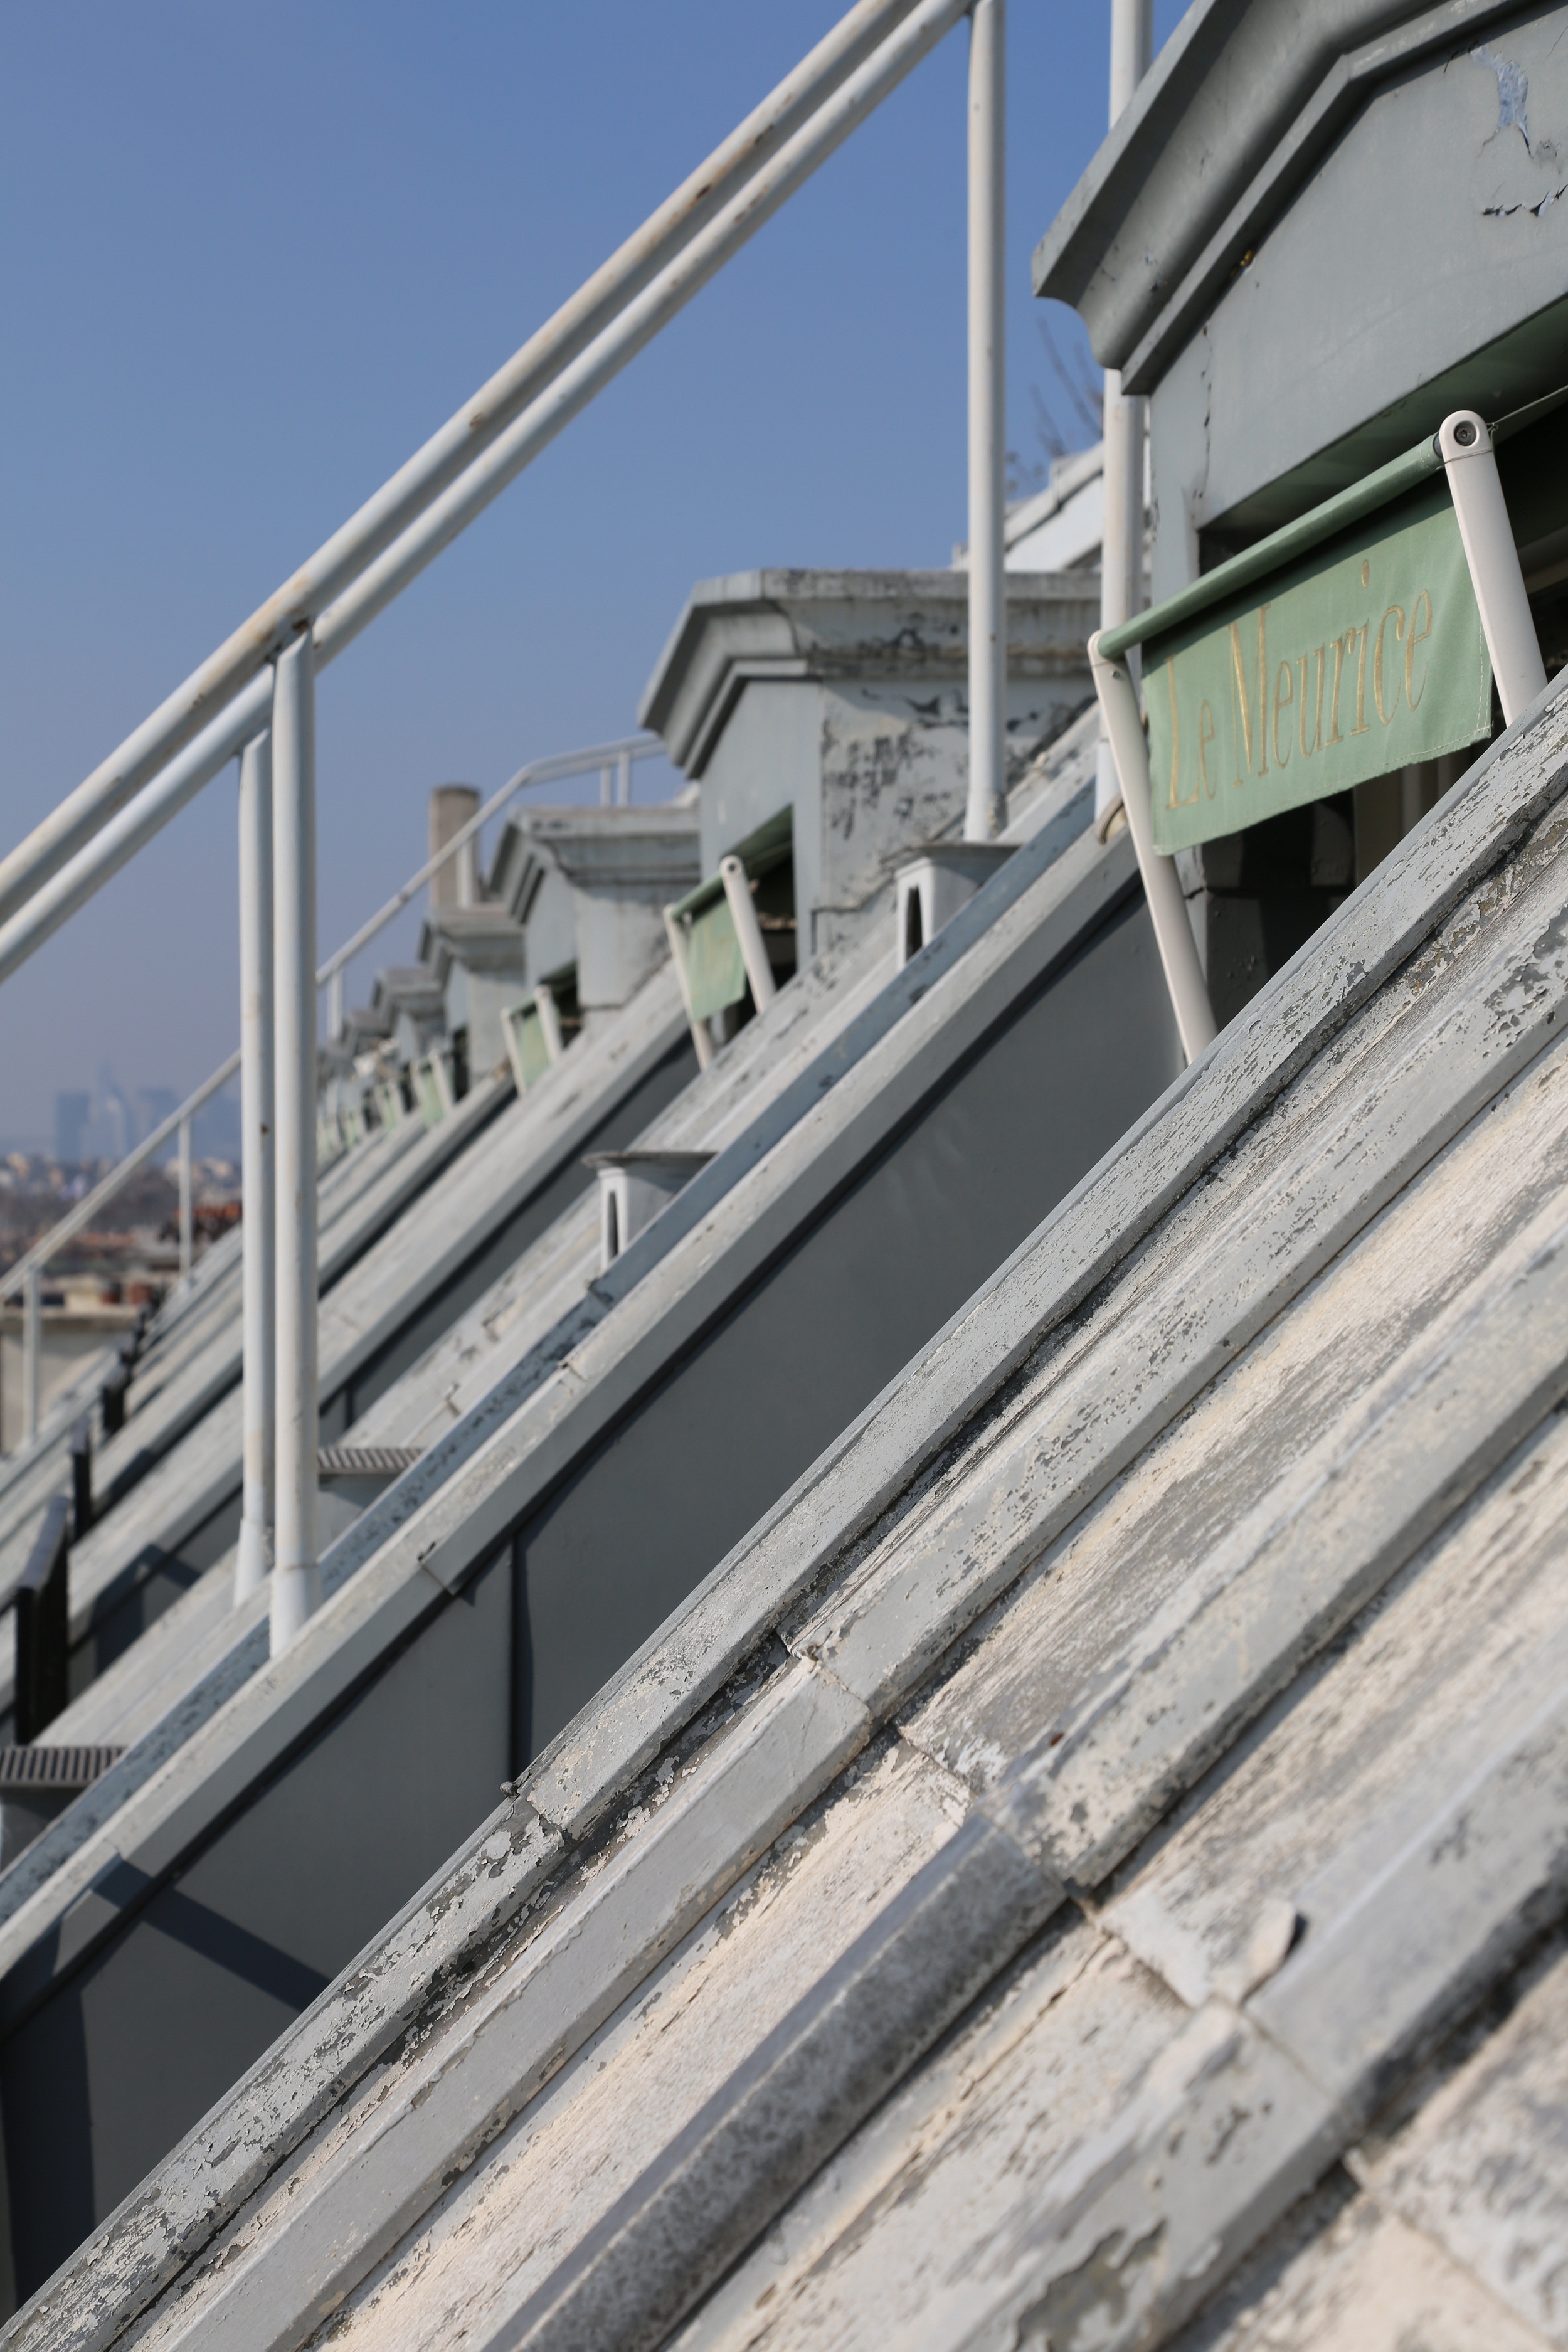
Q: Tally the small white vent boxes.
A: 2